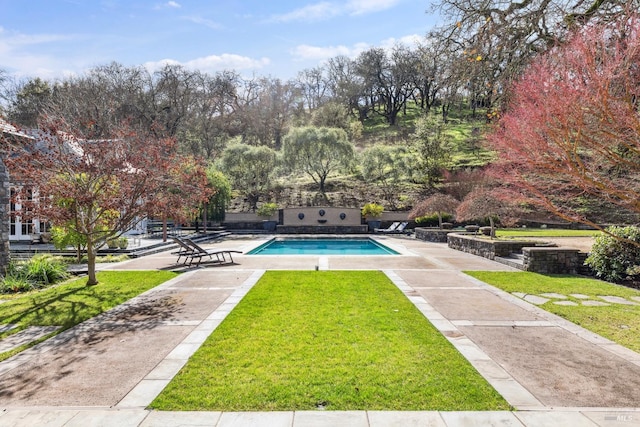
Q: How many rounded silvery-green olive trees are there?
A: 3